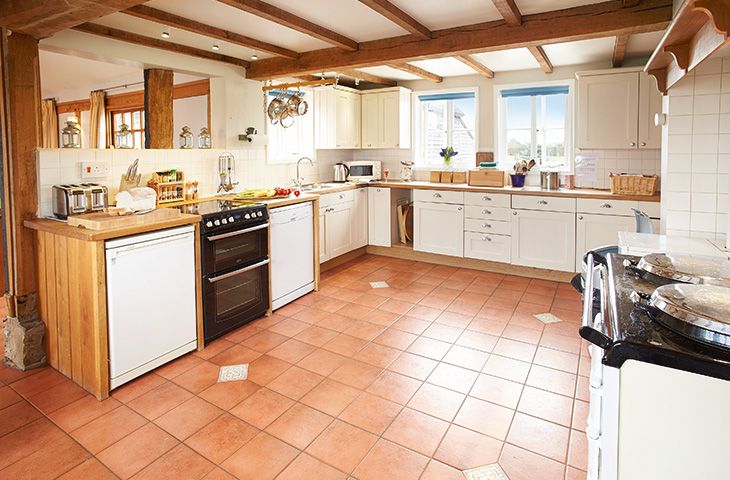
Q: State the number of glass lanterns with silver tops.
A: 4